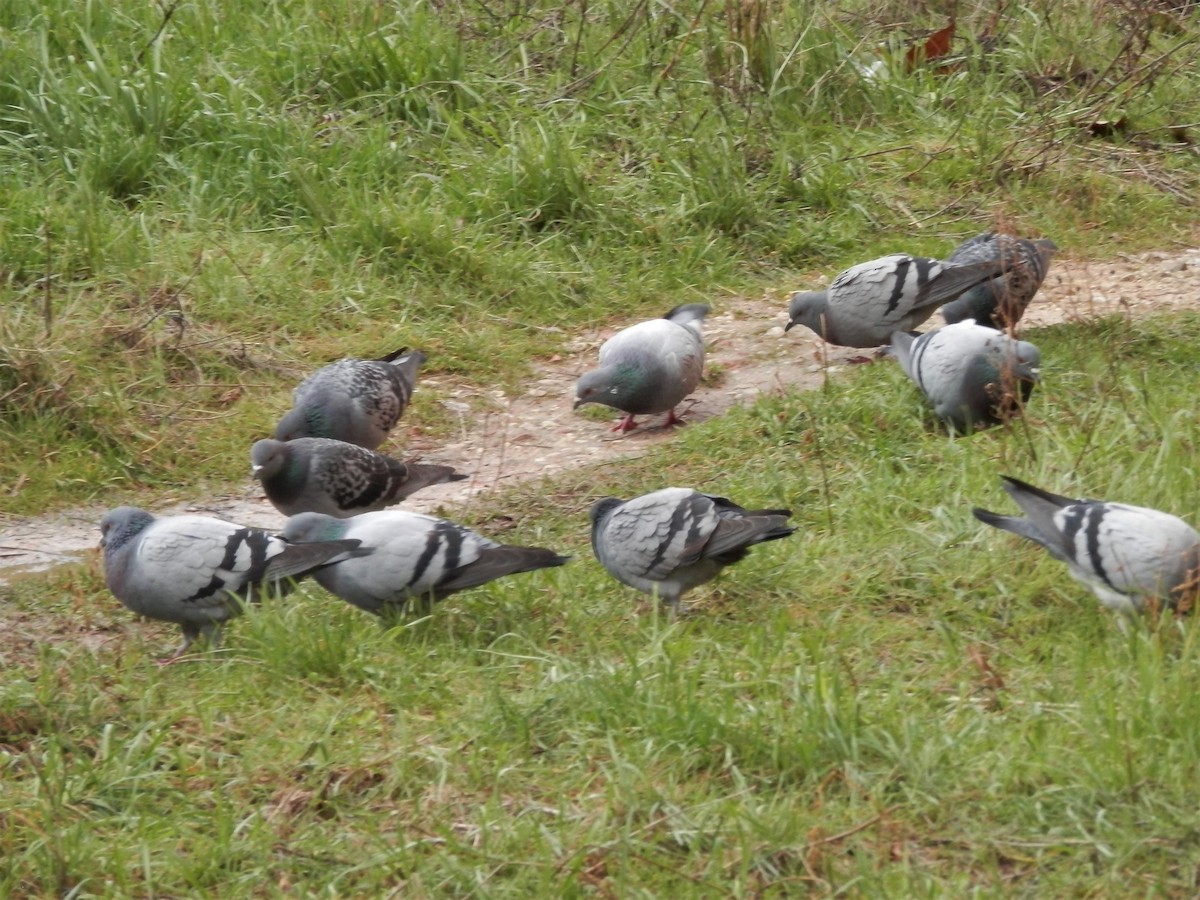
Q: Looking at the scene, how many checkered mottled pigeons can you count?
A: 3